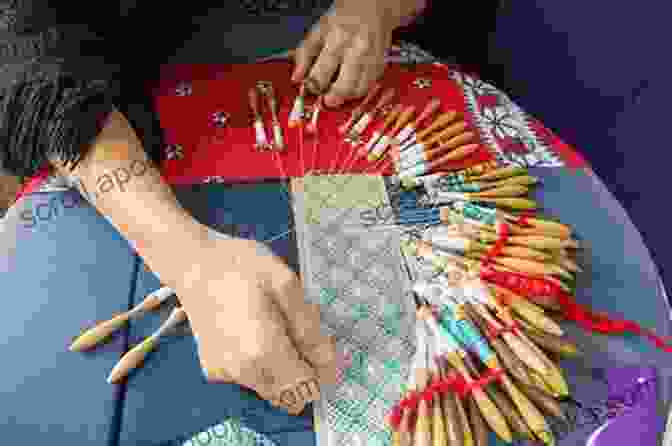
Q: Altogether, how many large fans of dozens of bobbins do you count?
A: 1